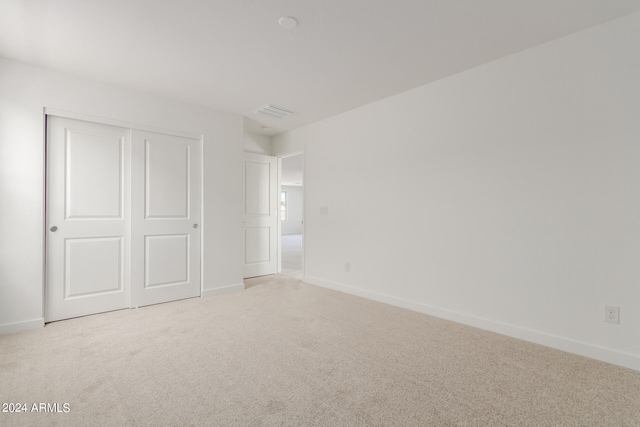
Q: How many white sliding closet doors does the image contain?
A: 2